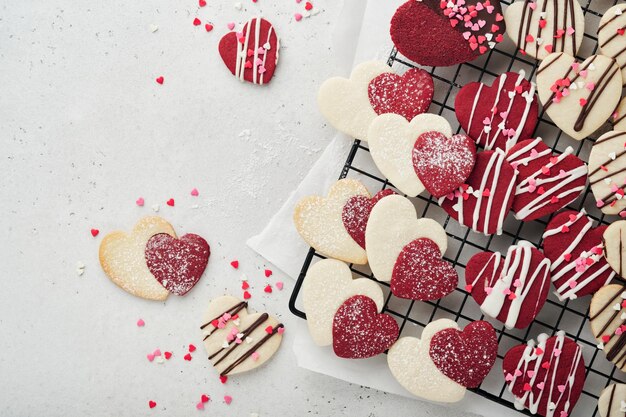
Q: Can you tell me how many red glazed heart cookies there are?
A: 7